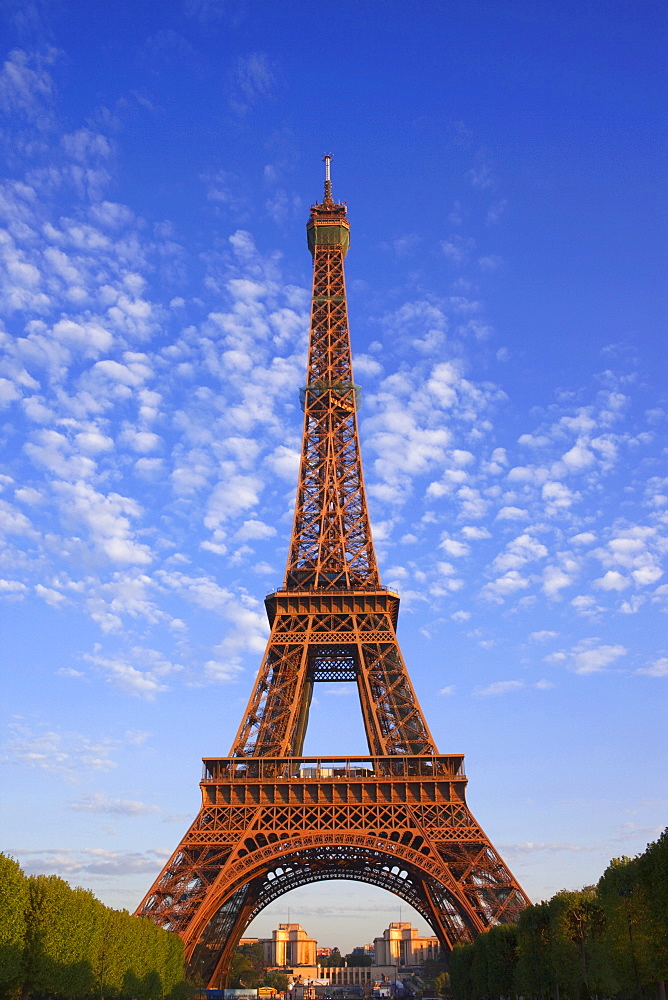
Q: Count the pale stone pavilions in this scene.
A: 2